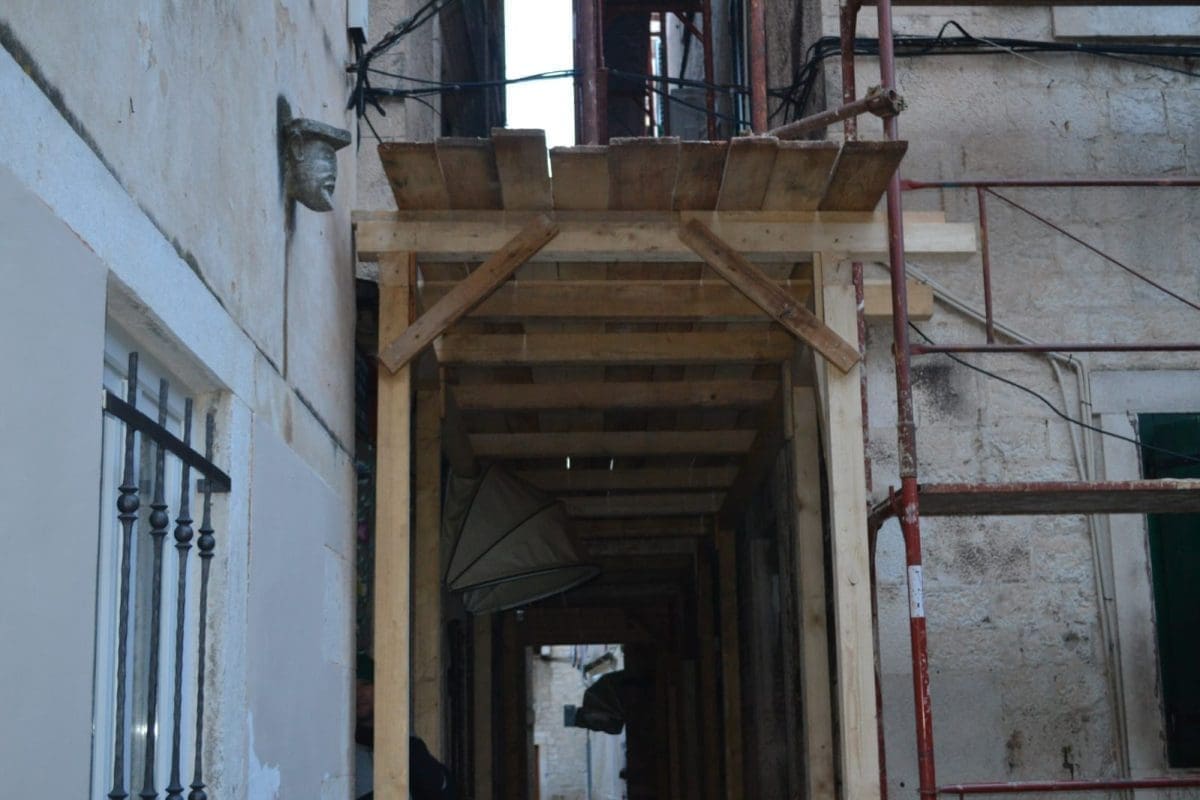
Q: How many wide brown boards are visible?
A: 9